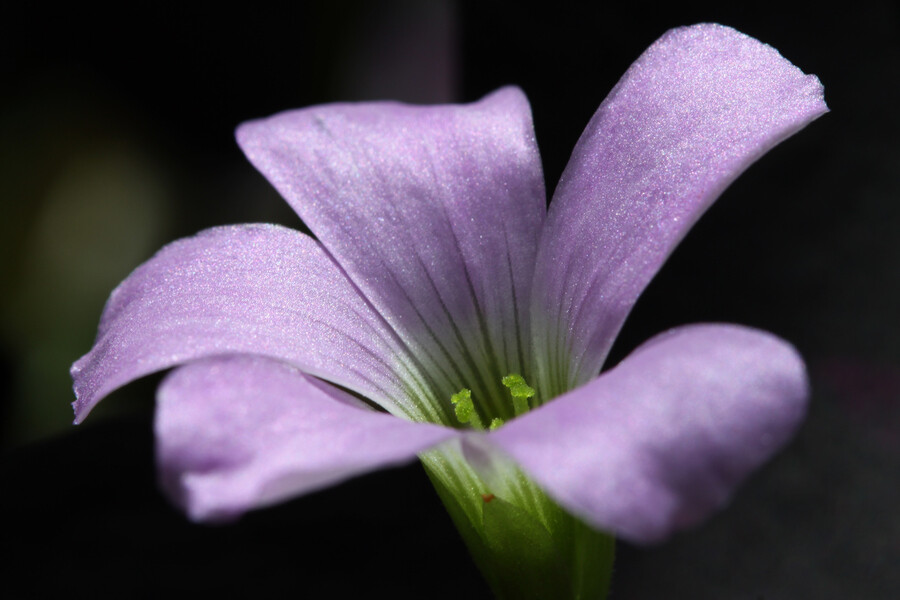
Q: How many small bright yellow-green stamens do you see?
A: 3